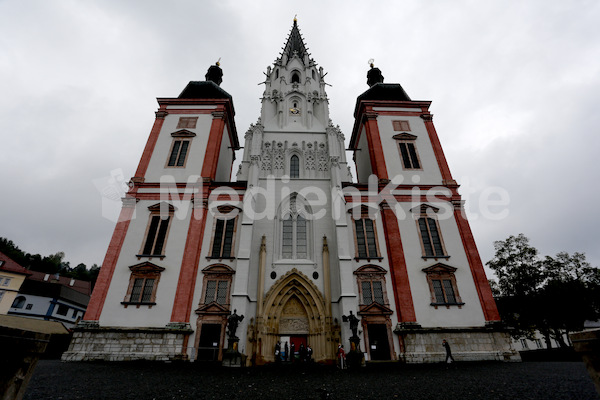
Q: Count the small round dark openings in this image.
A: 2